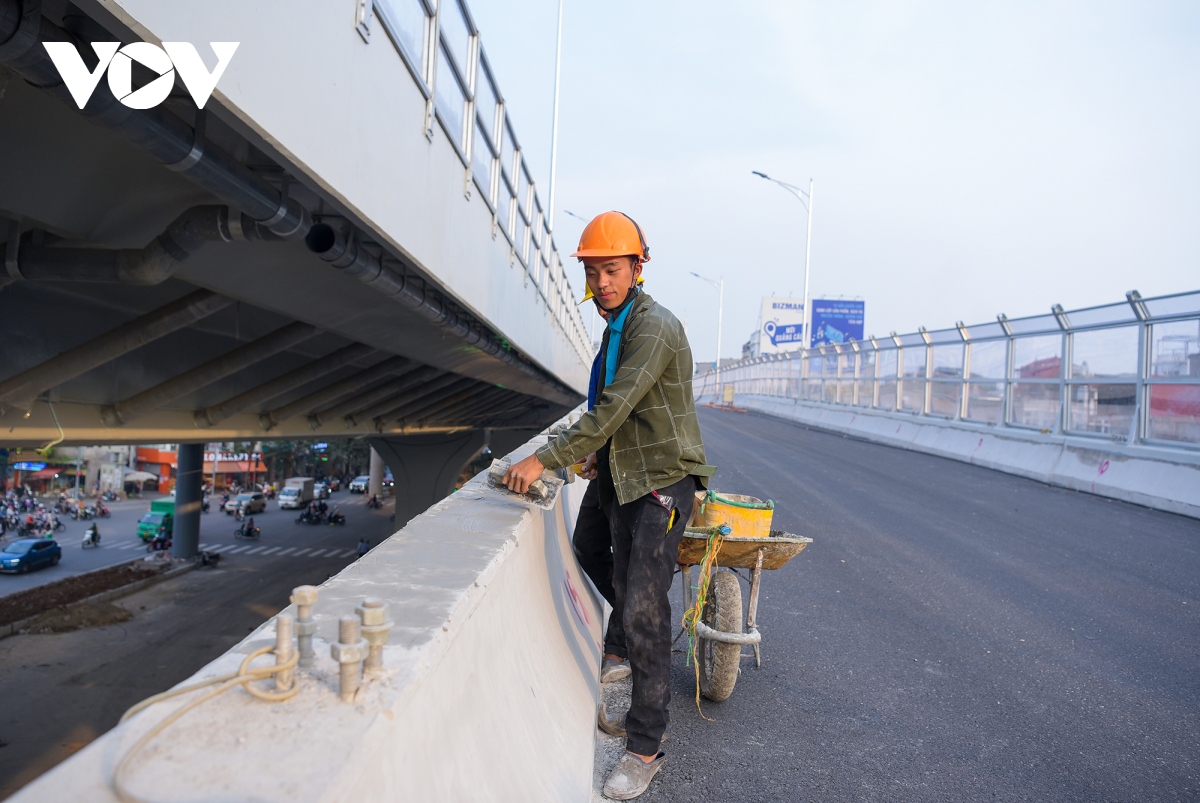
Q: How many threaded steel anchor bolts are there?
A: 4